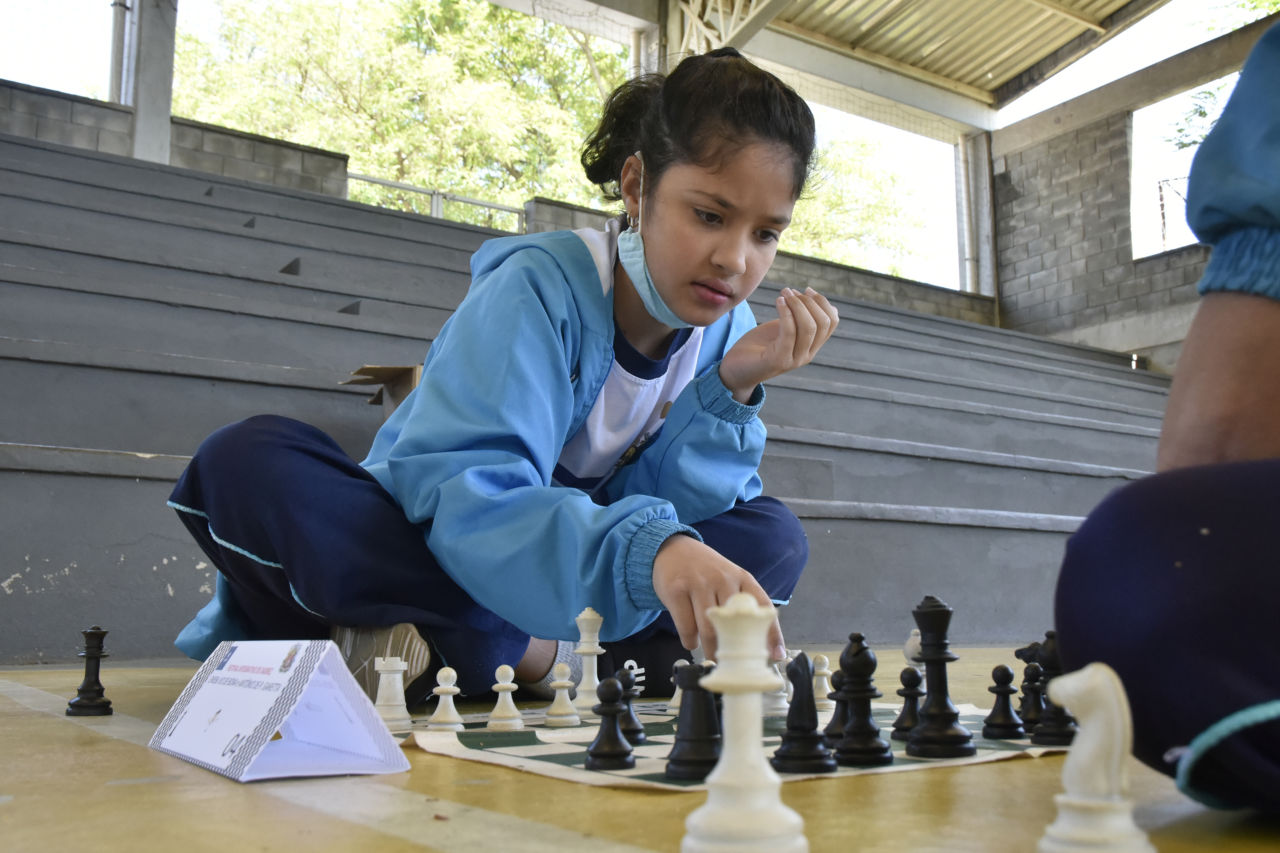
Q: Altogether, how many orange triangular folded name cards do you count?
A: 0